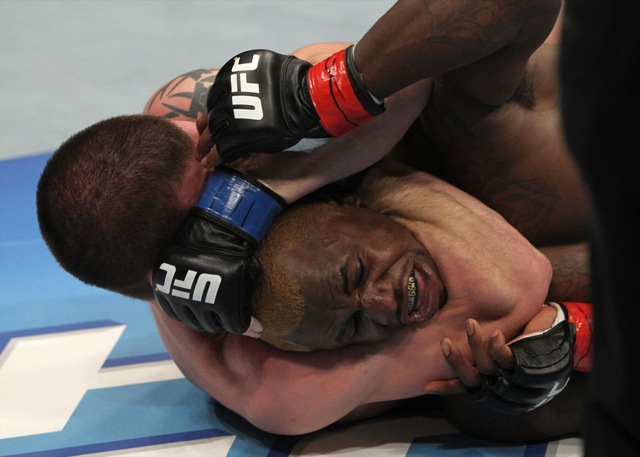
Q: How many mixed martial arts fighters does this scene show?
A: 2